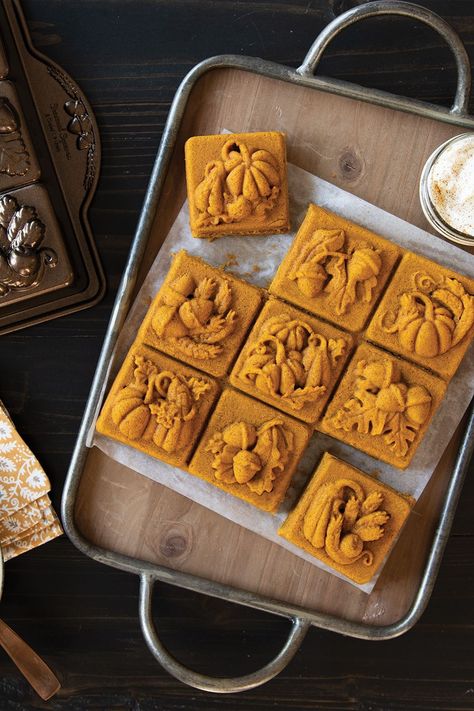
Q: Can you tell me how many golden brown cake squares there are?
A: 9